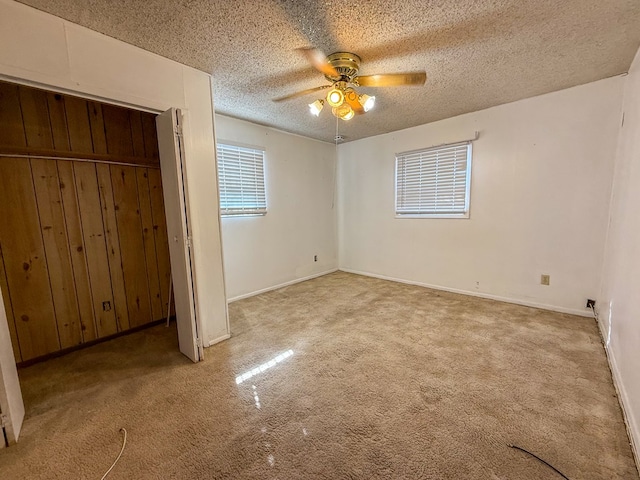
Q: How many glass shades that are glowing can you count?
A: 4